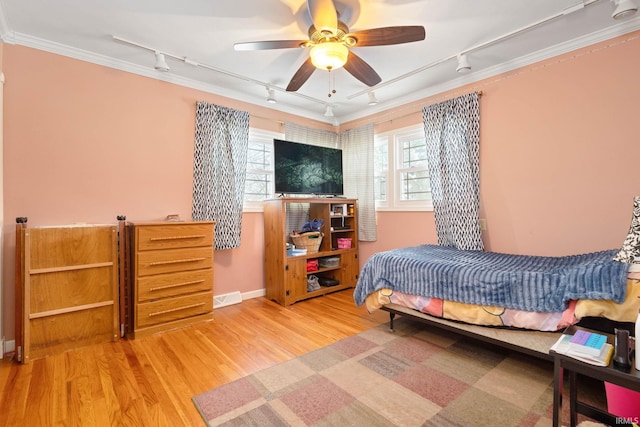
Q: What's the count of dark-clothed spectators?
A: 0